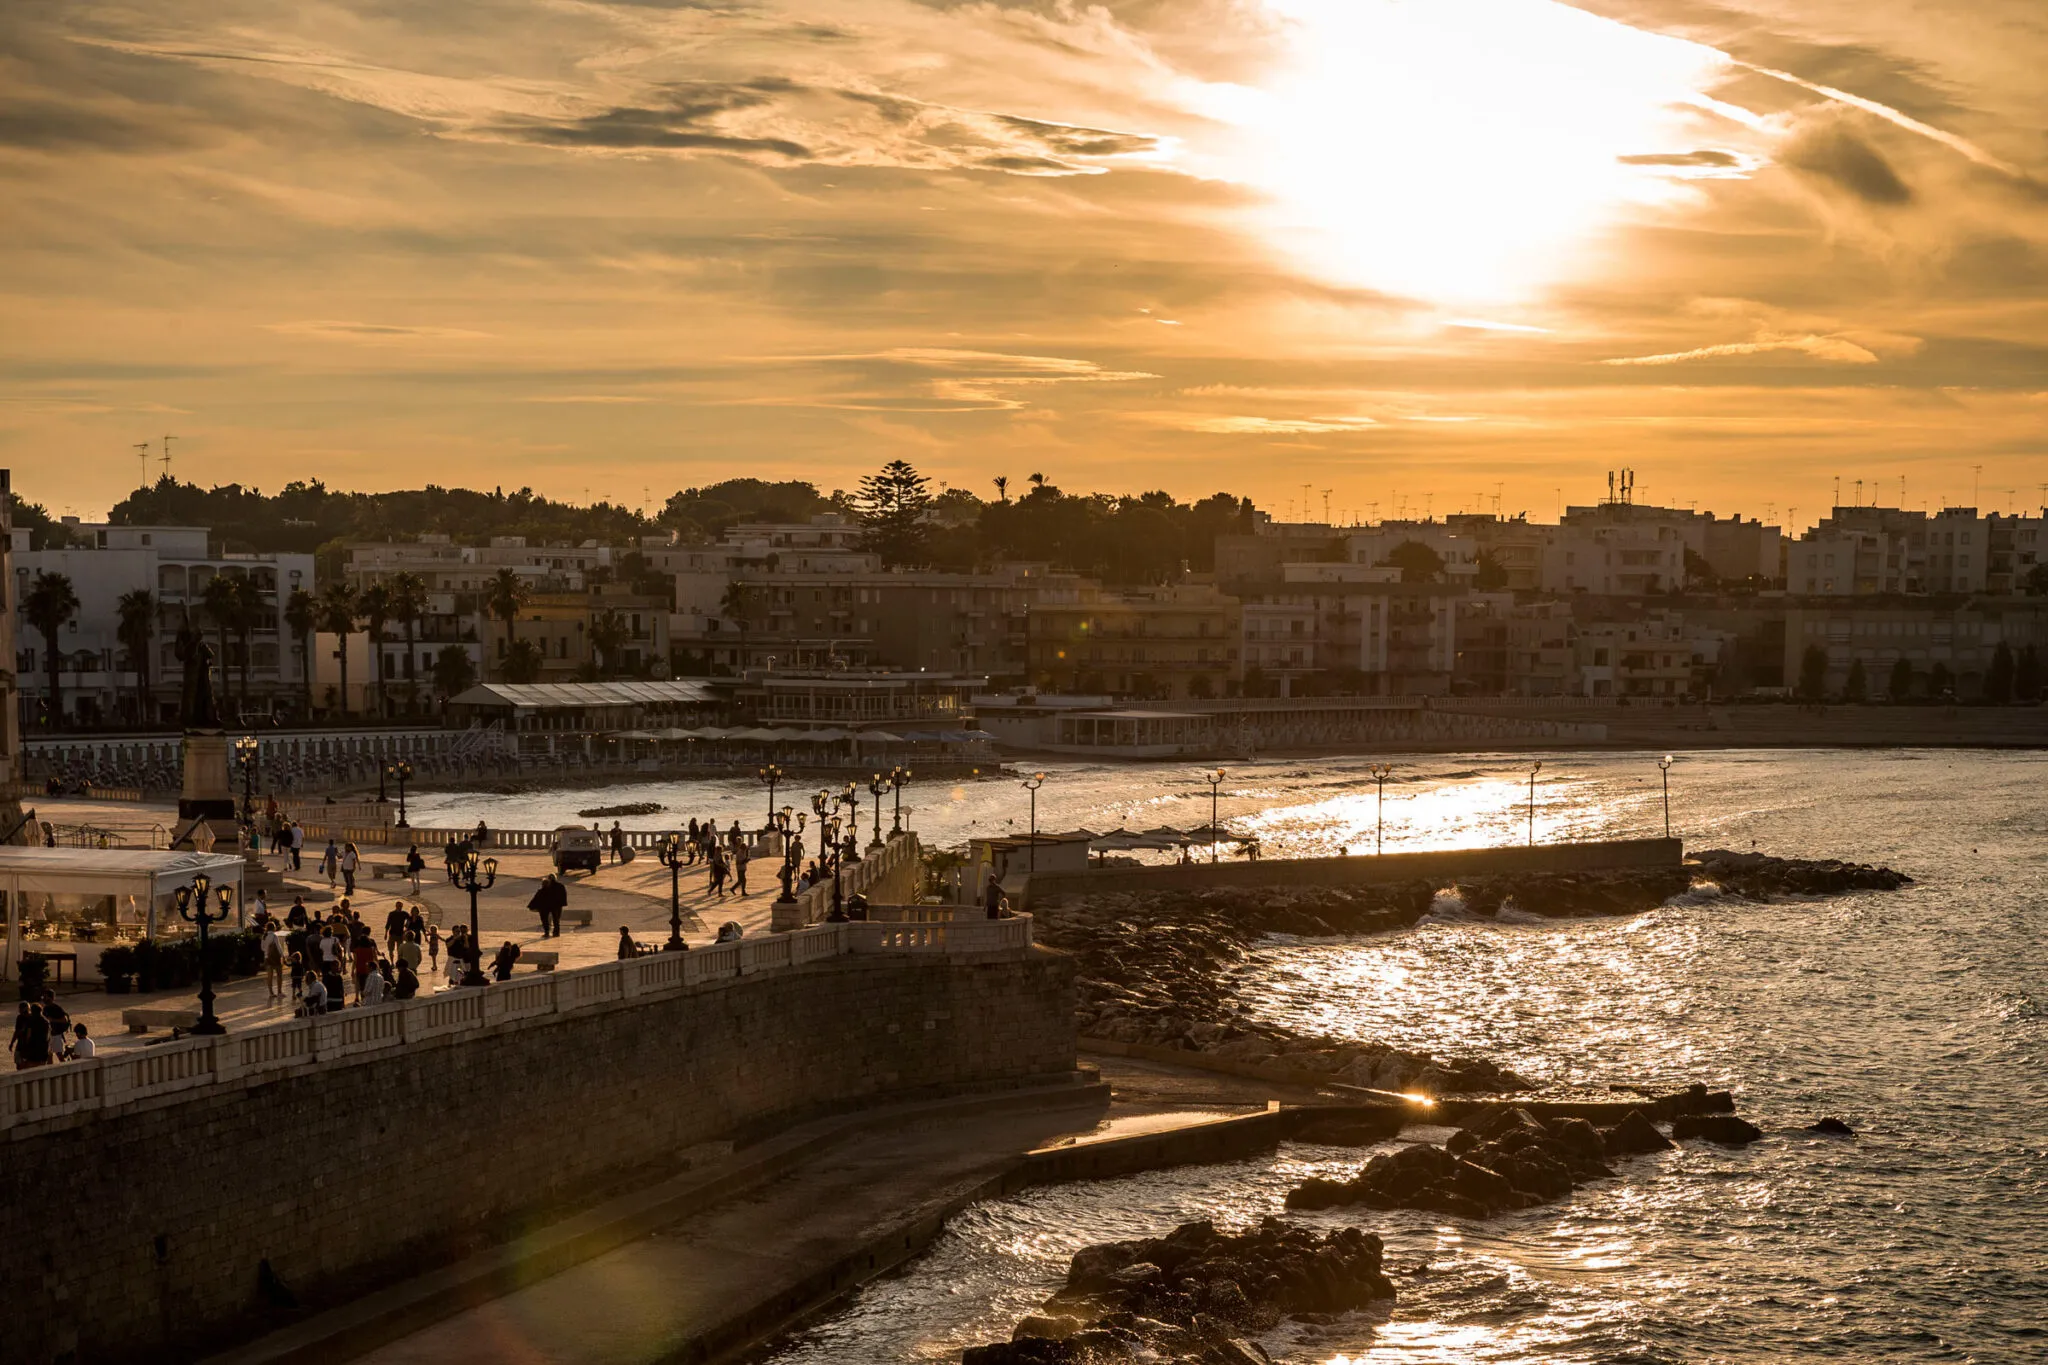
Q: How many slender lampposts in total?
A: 5